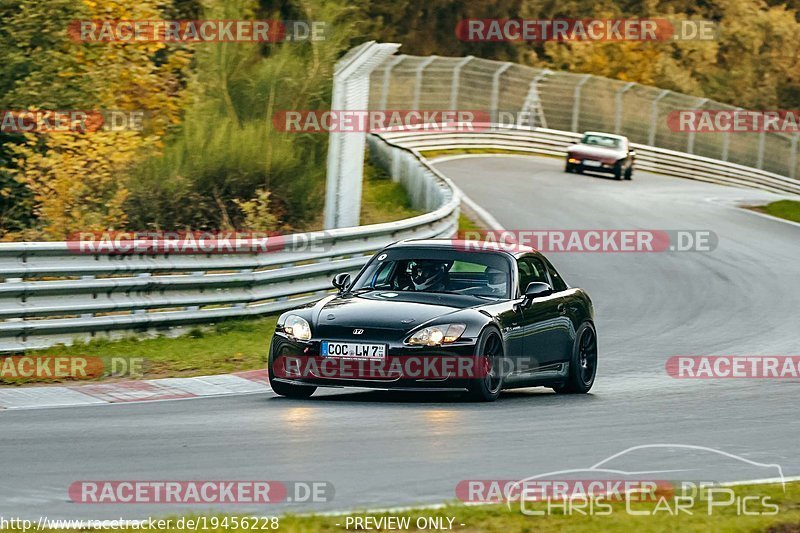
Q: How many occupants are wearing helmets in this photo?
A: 2